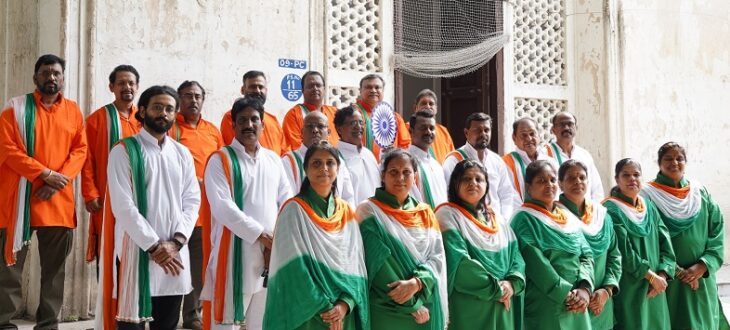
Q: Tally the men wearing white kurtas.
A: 8